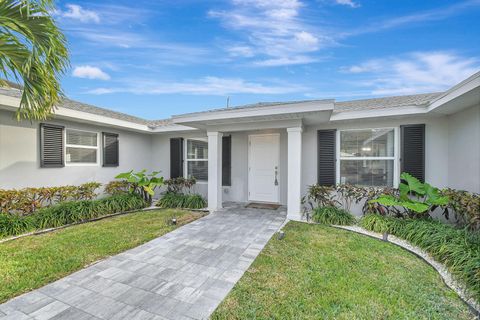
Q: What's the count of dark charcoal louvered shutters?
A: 6